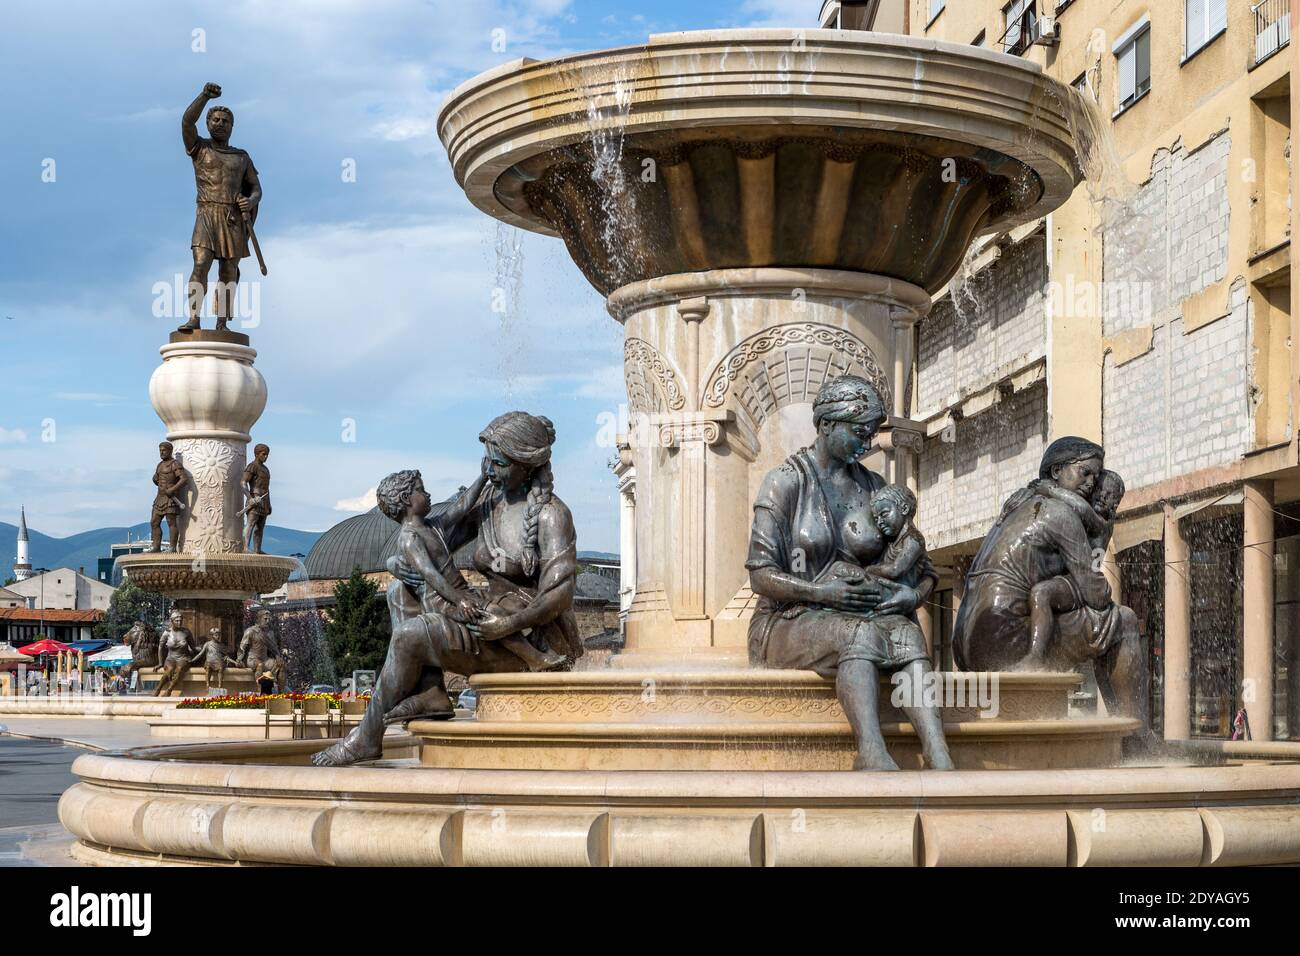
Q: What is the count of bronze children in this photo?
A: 4